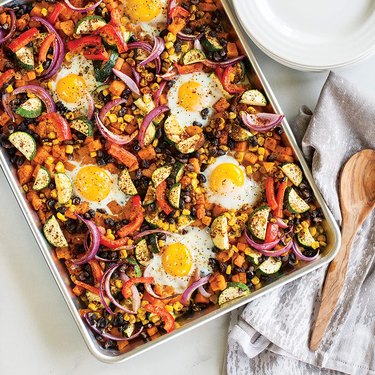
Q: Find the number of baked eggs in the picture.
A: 6